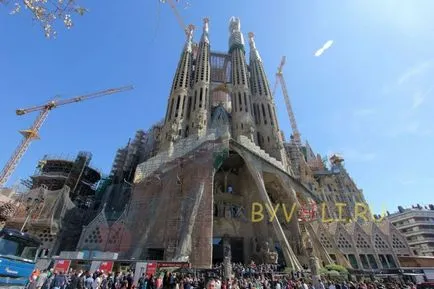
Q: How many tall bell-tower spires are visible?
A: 4